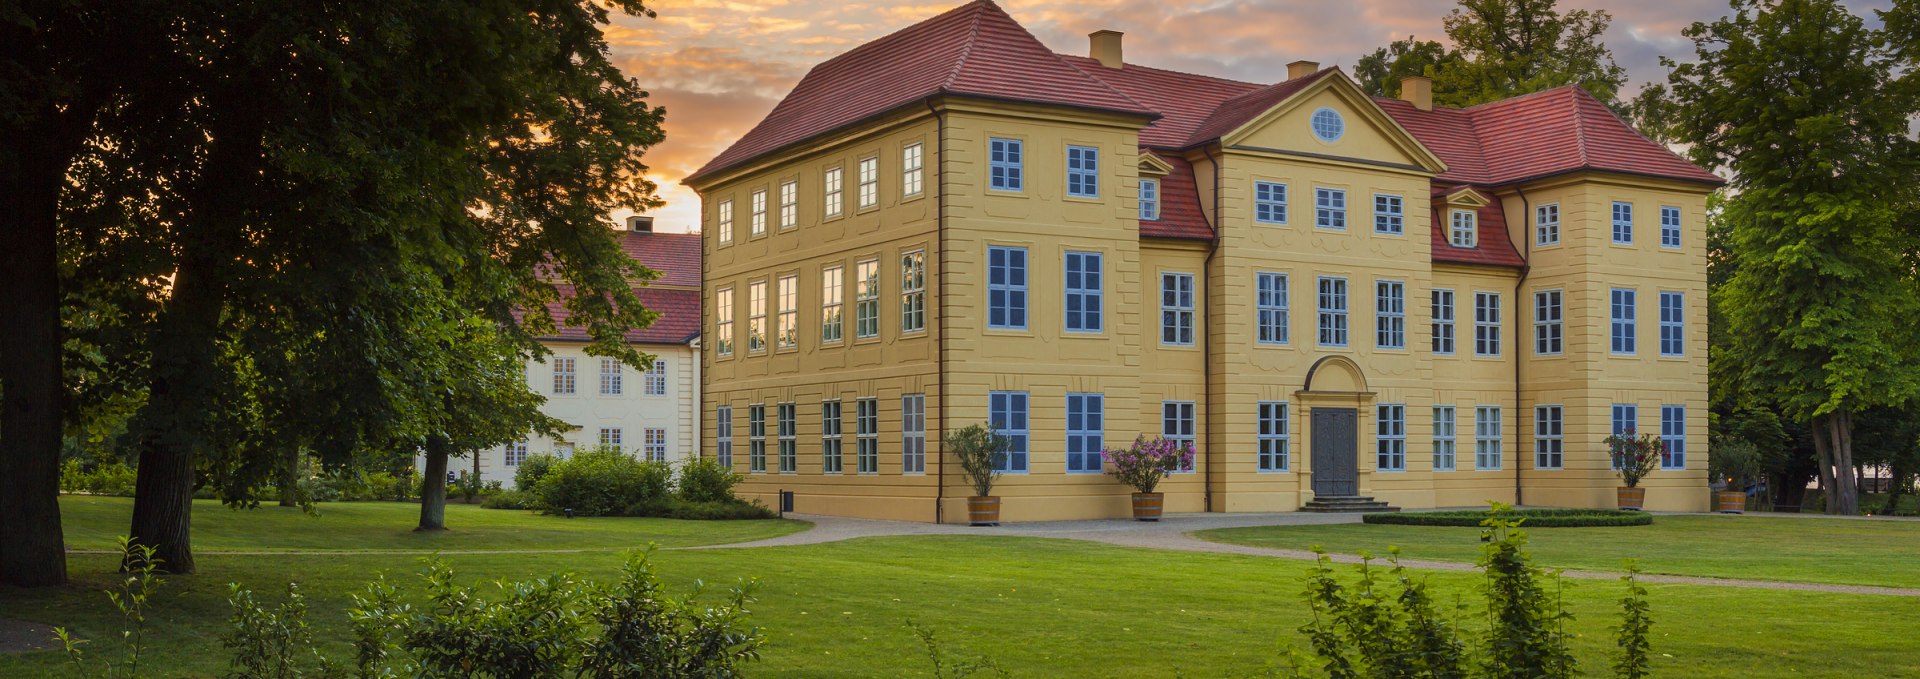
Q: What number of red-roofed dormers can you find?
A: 2